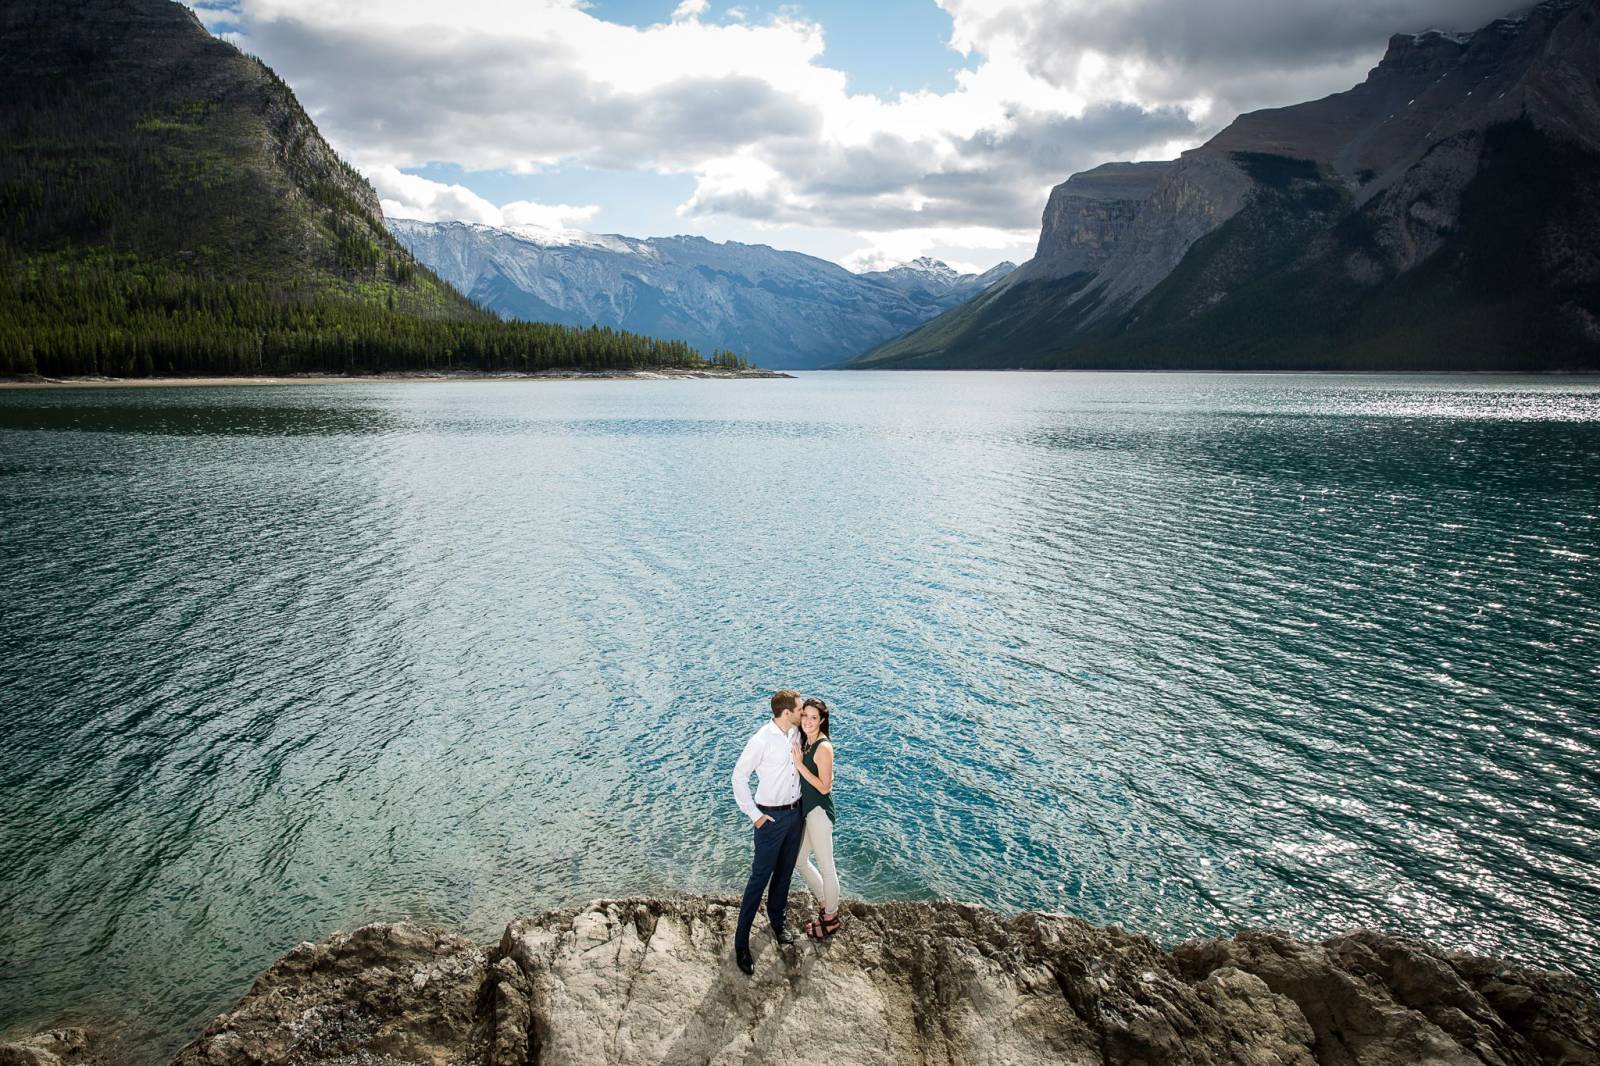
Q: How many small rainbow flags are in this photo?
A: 0